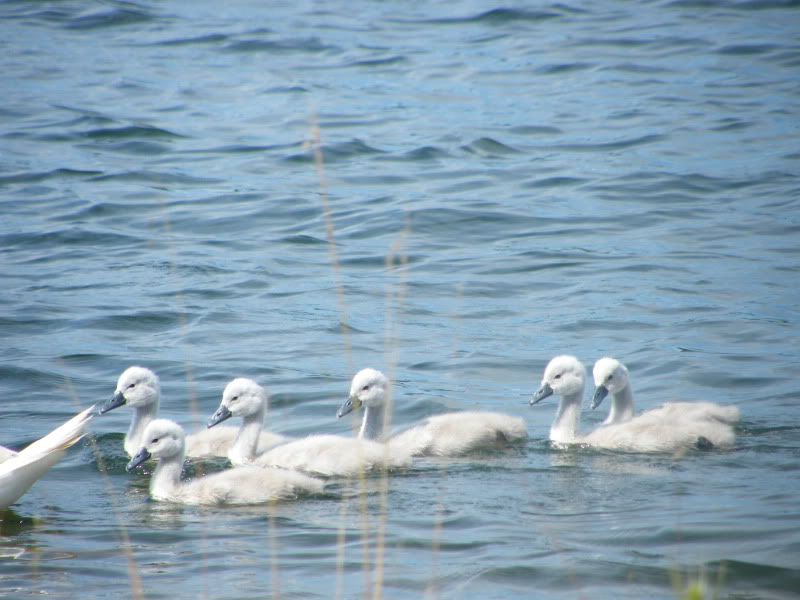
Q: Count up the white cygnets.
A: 6